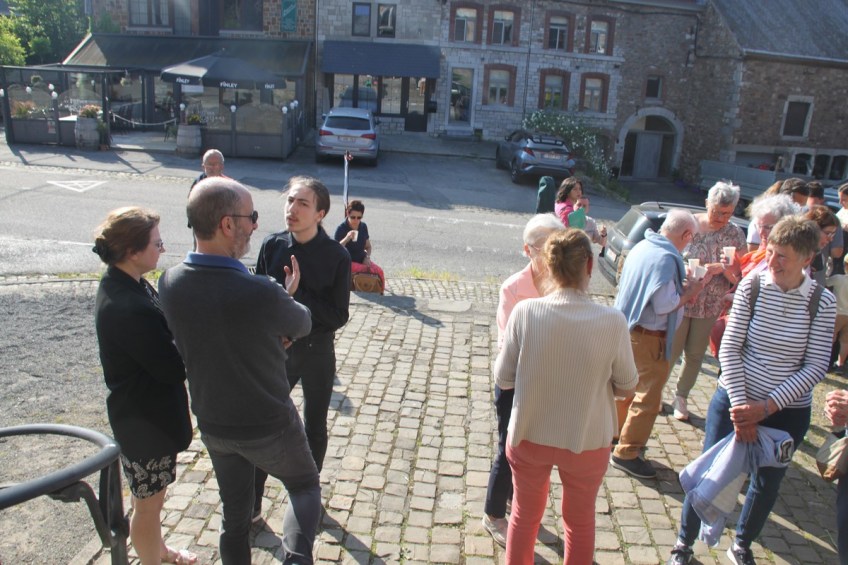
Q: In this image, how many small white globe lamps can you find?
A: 9